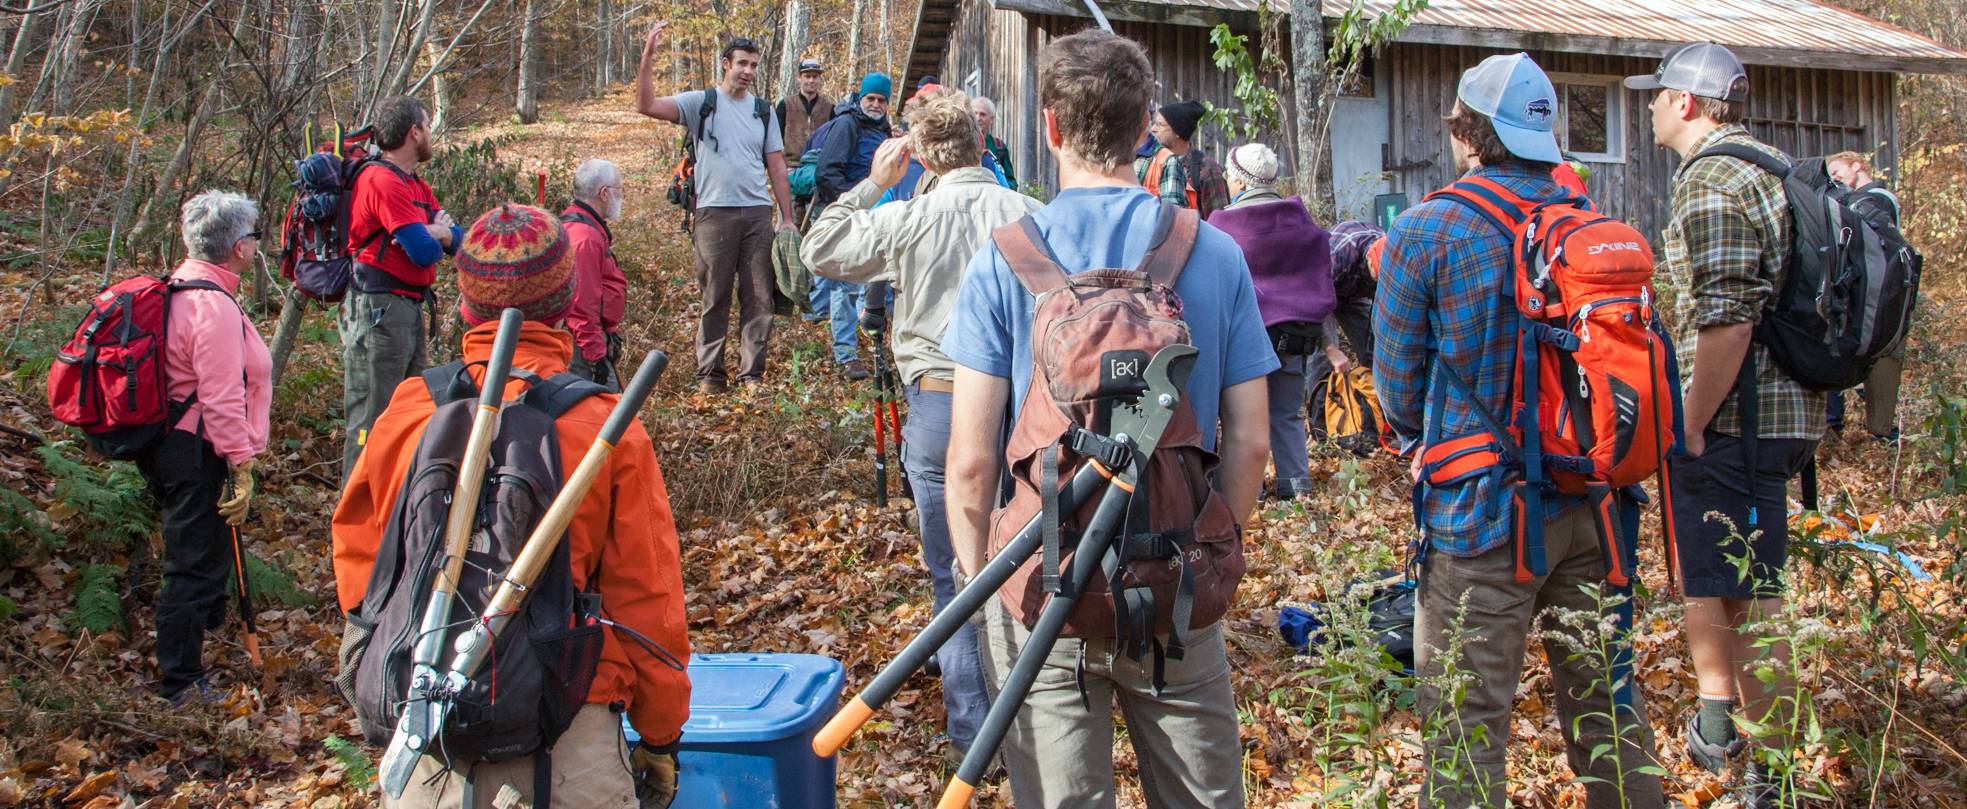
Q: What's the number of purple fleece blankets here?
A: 1